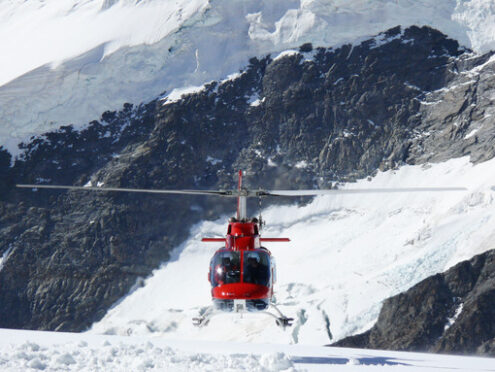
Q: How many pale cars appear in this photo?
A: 0